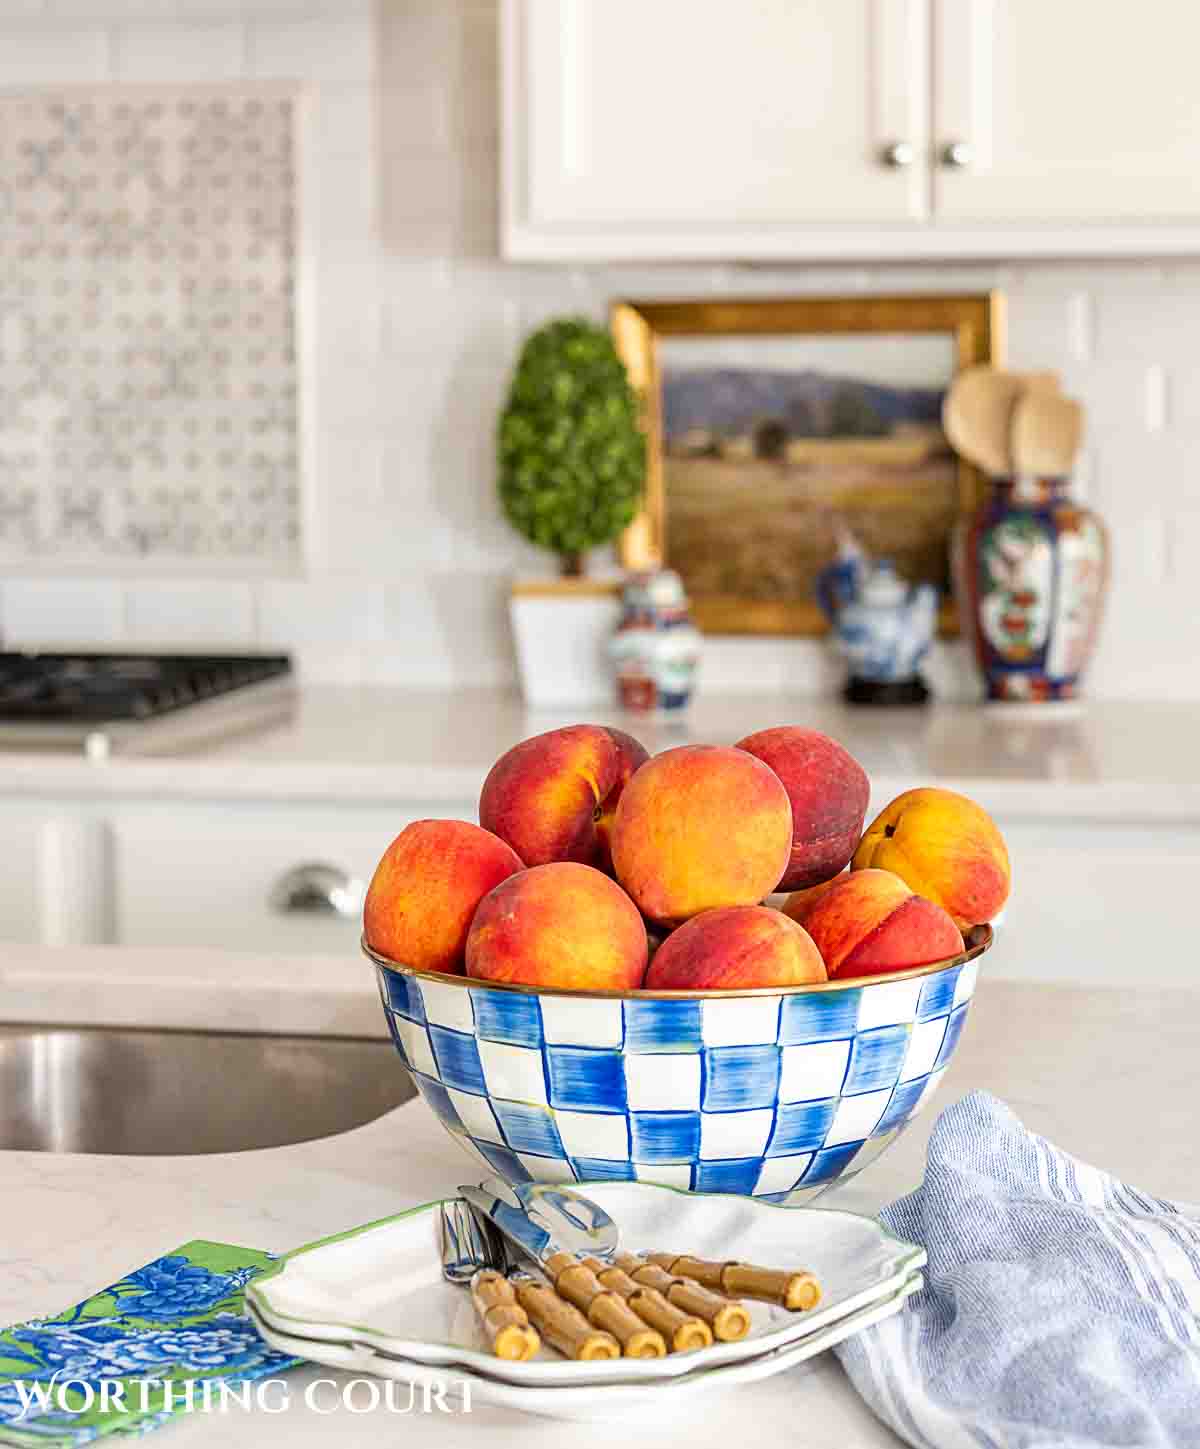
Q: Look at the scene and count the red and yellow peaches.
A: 8